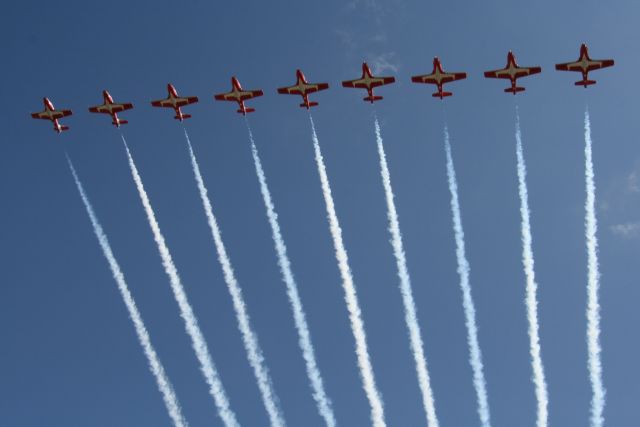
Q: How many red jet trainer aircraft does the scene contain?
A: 9